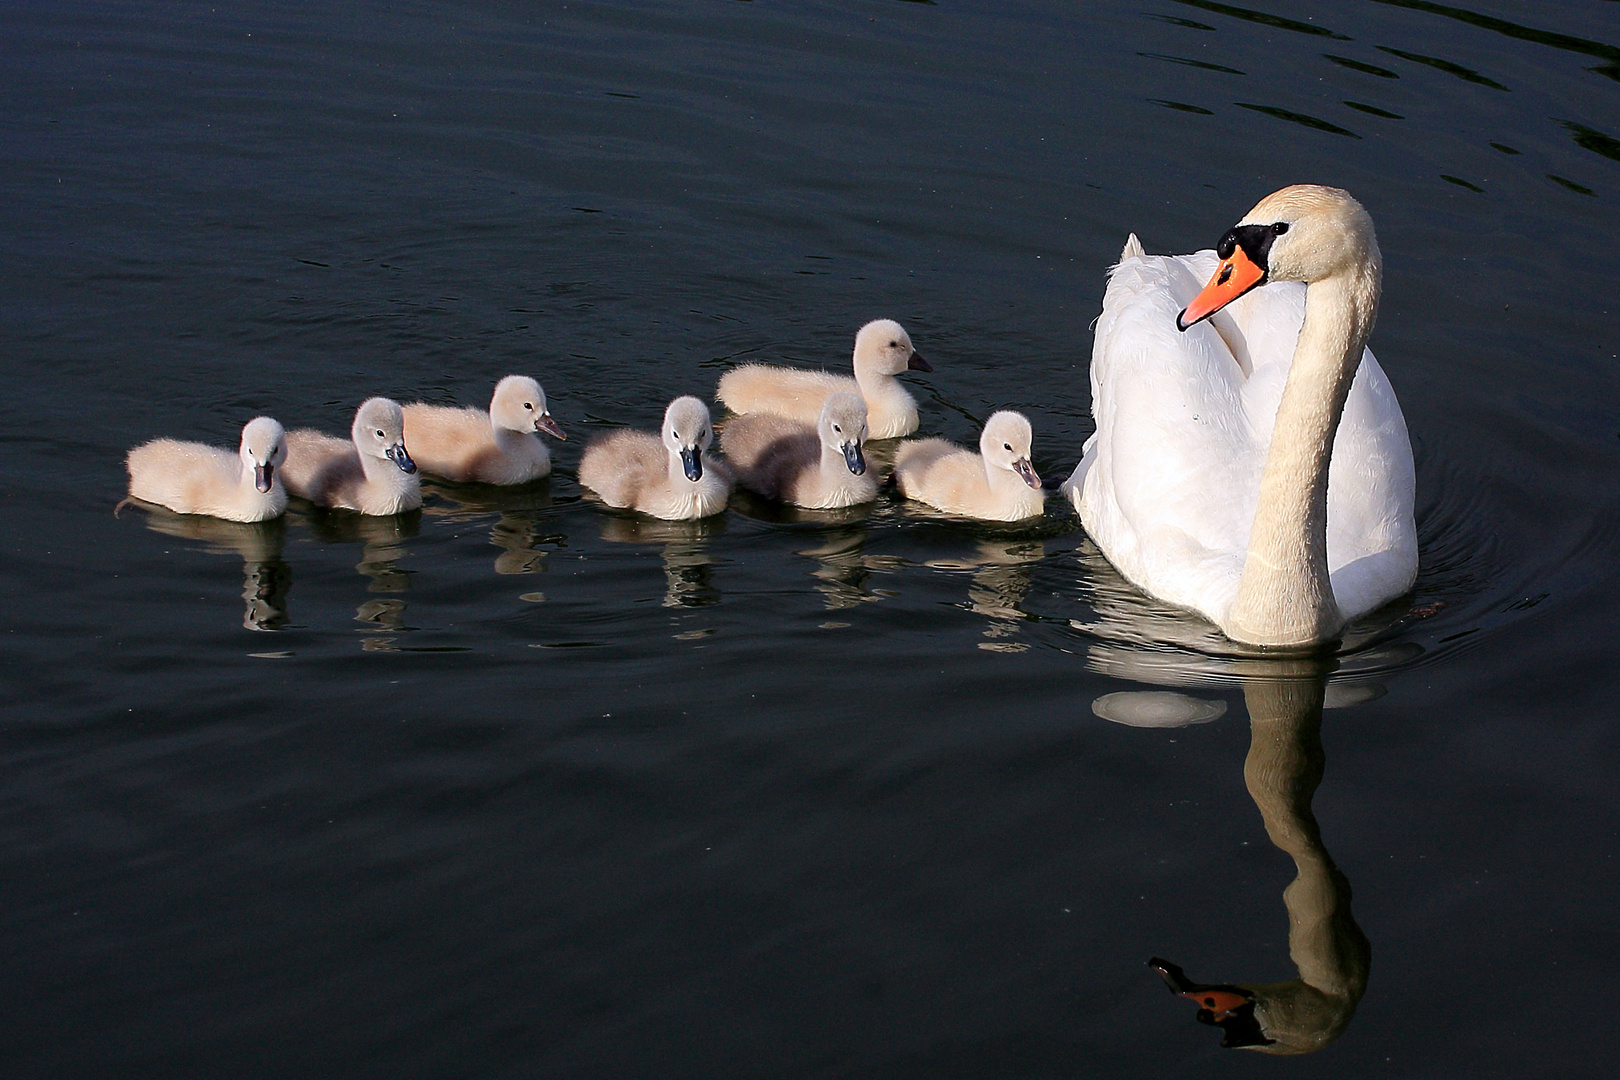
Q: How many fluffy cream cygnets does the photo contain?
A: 7